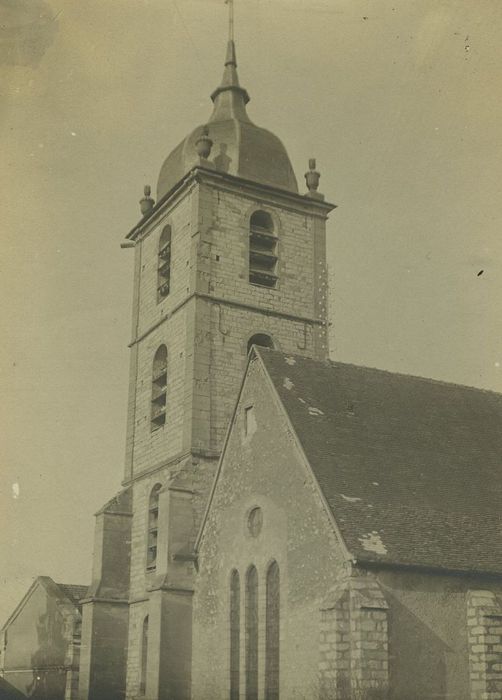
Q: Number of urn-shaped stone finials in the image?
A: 3